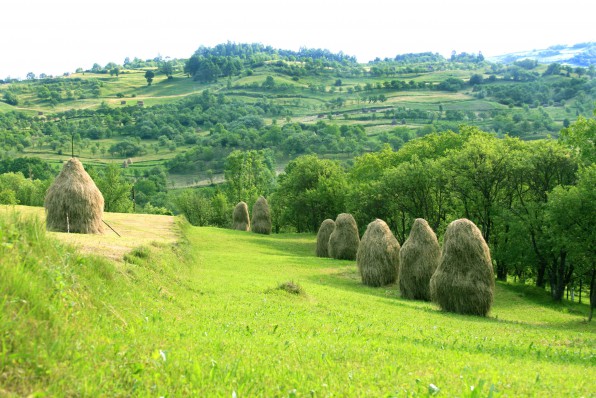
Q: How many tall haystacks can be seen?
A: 8